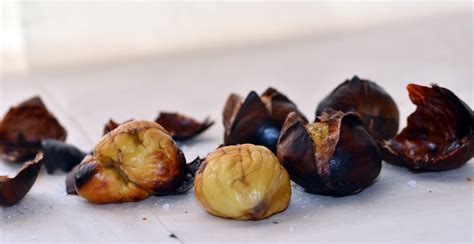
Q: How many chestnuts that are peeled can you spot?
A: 2